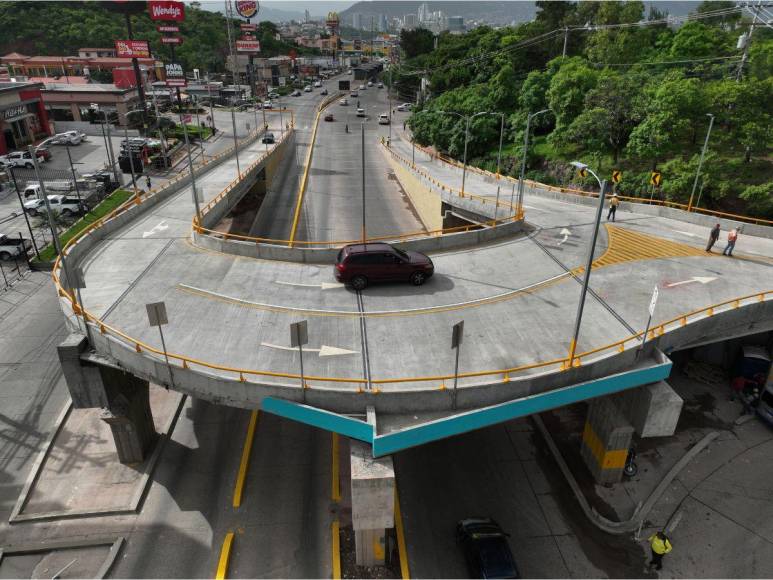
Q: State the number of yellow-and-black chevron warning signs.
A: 3